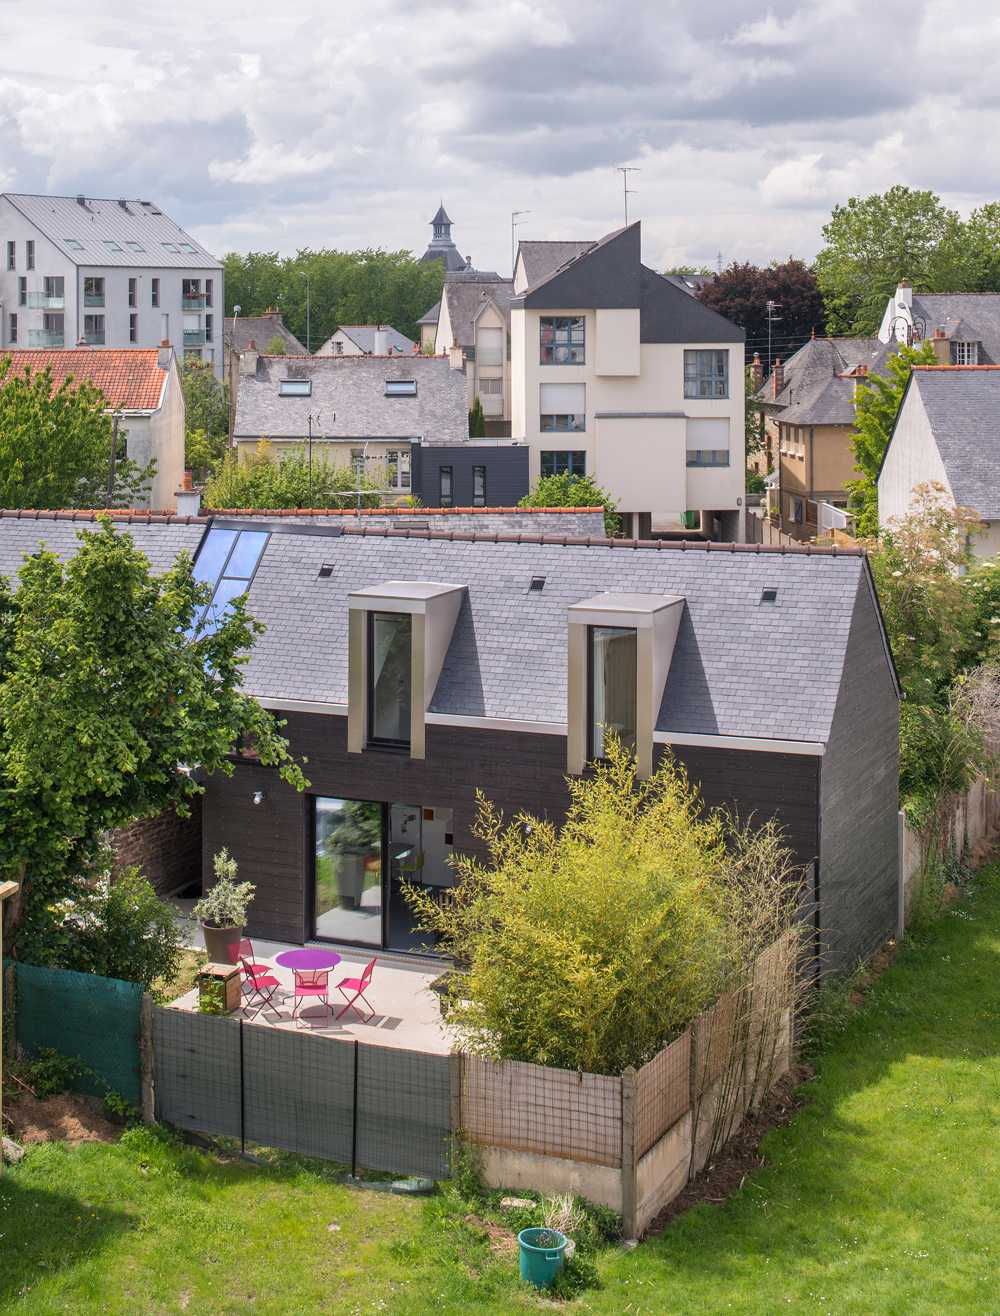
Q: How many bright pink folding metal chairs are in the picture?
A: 4